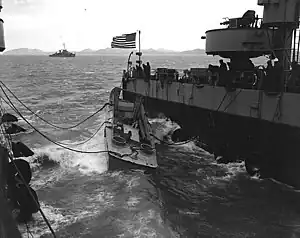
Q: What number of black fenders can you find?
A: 5